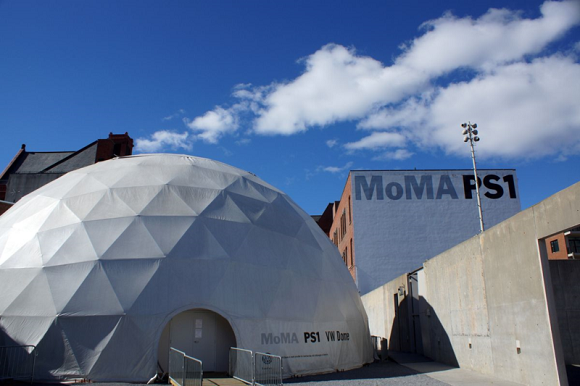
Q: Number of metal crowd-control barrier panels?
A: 5